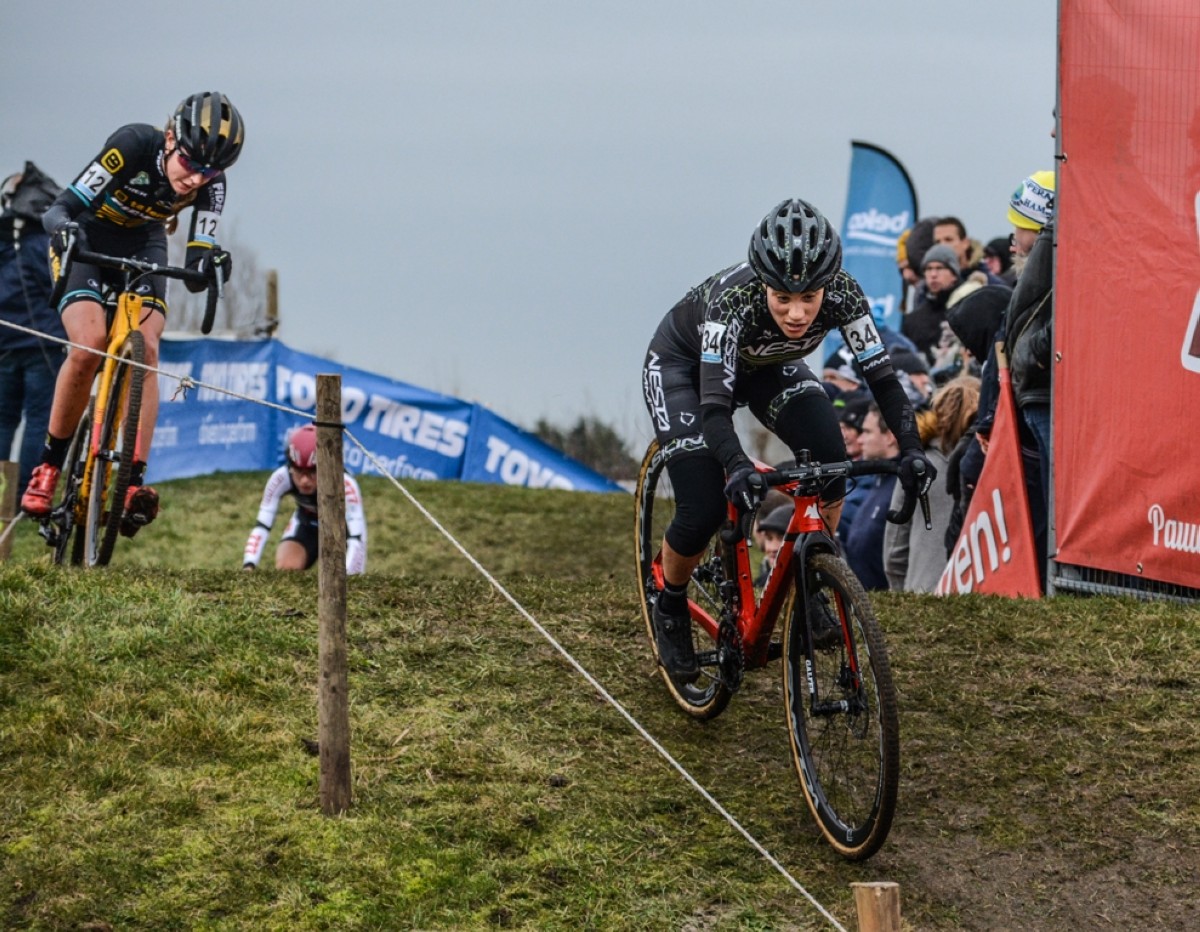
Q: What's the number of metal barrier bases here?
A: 1